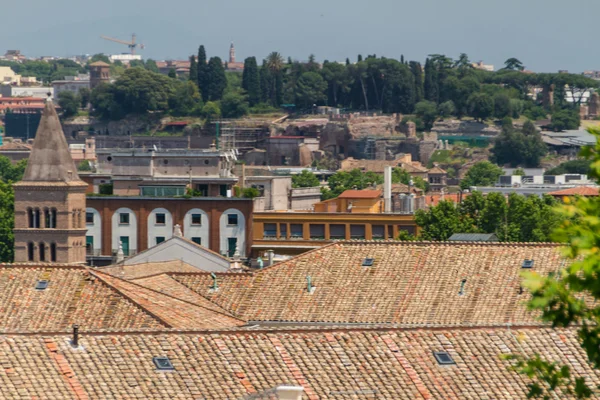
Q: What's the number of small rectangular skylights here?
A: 5